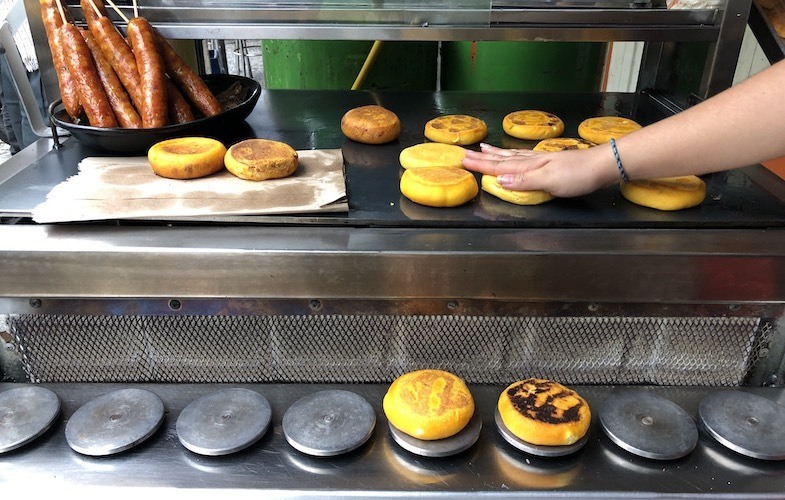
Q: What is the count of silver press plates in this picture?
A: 8